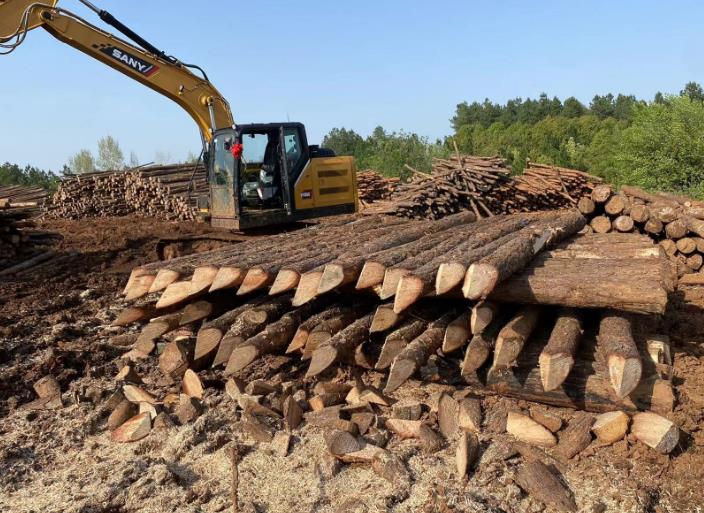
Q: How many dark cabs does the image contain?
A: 1